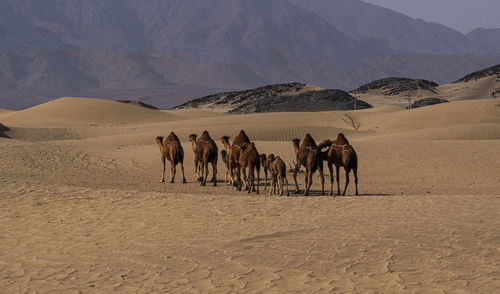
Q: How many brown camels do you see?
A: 9